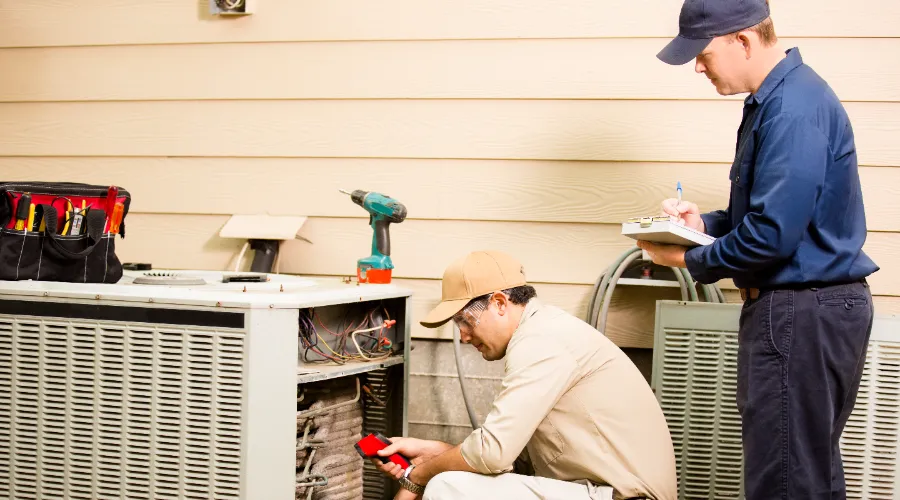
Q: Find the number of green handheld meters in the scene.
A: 0